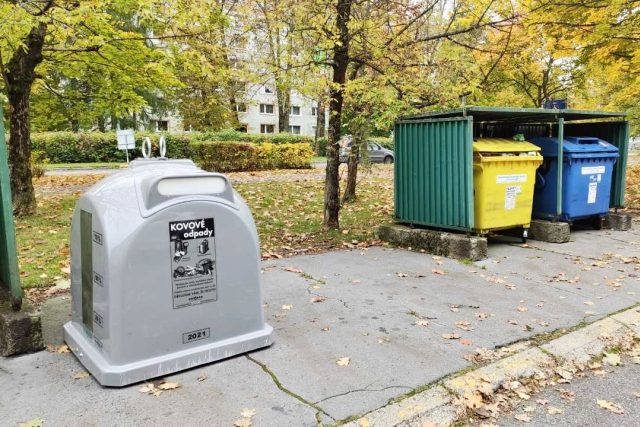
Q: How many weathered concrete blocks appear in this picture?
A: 4